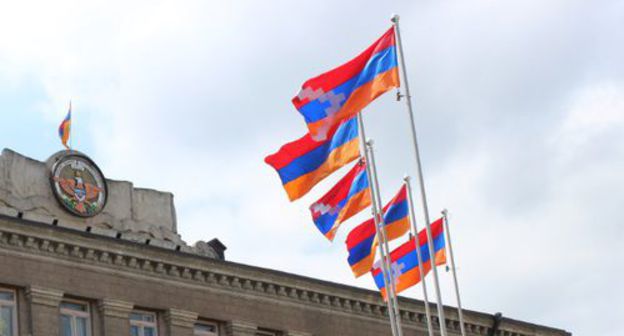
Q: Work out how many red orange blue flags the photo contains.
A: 6